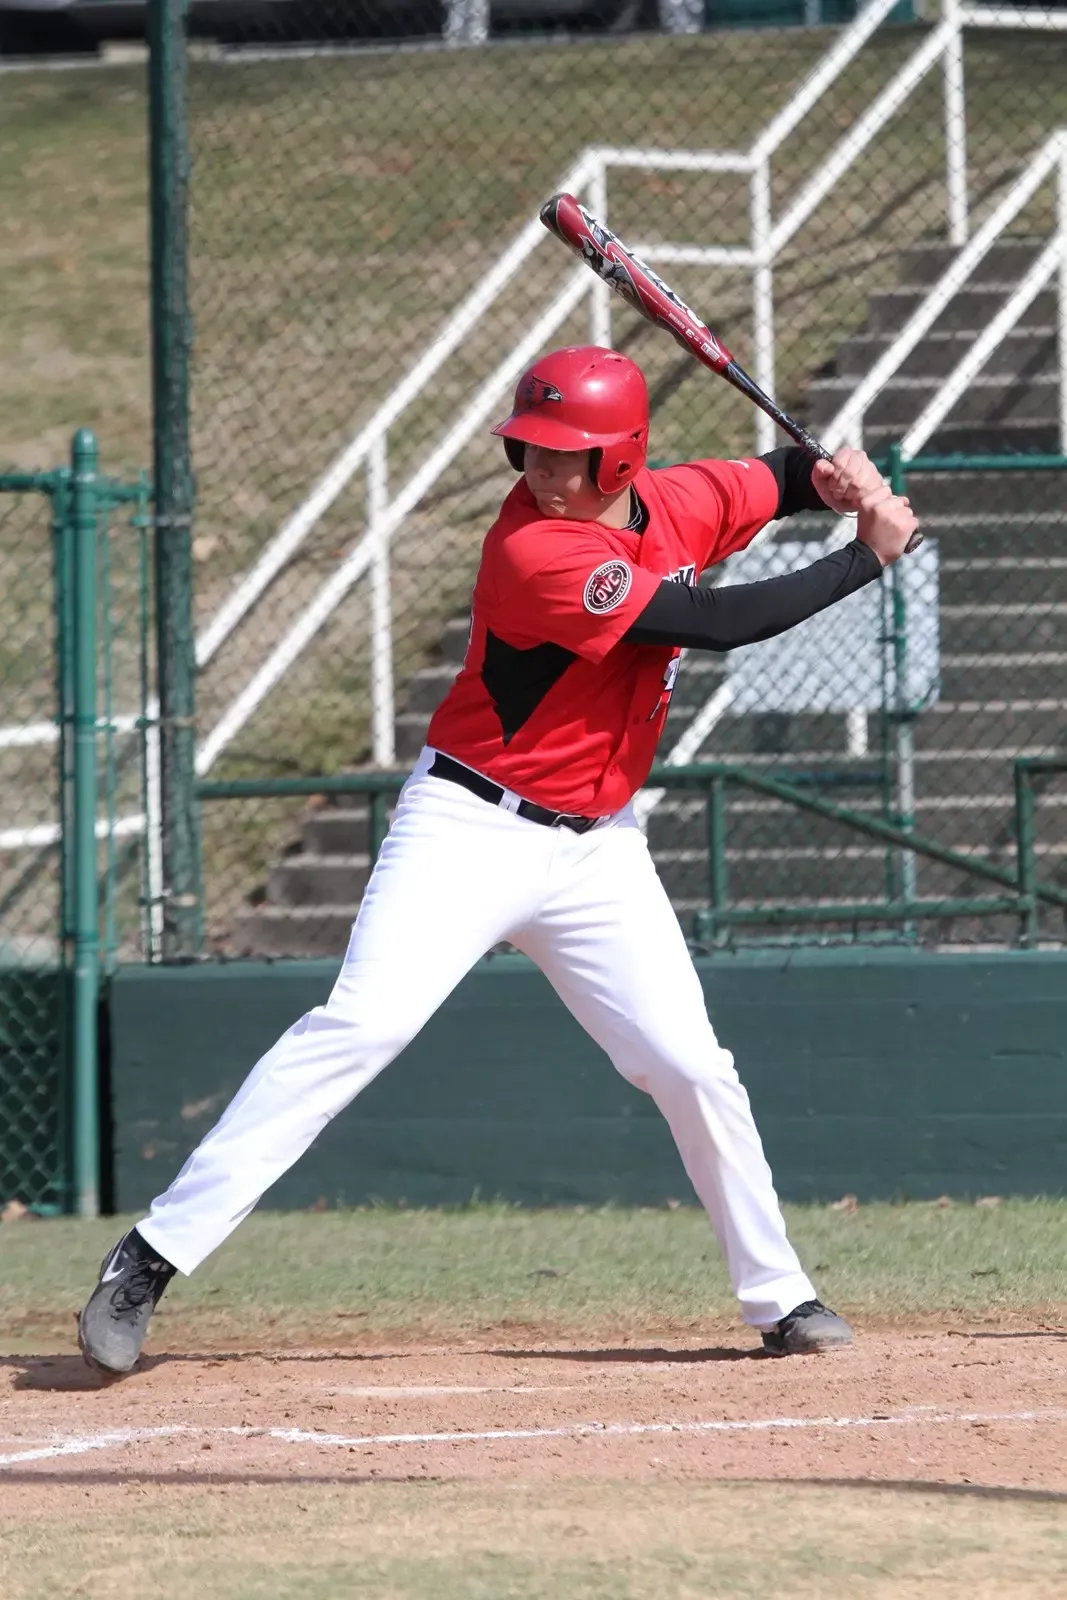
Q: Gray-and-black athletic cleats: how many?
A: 2